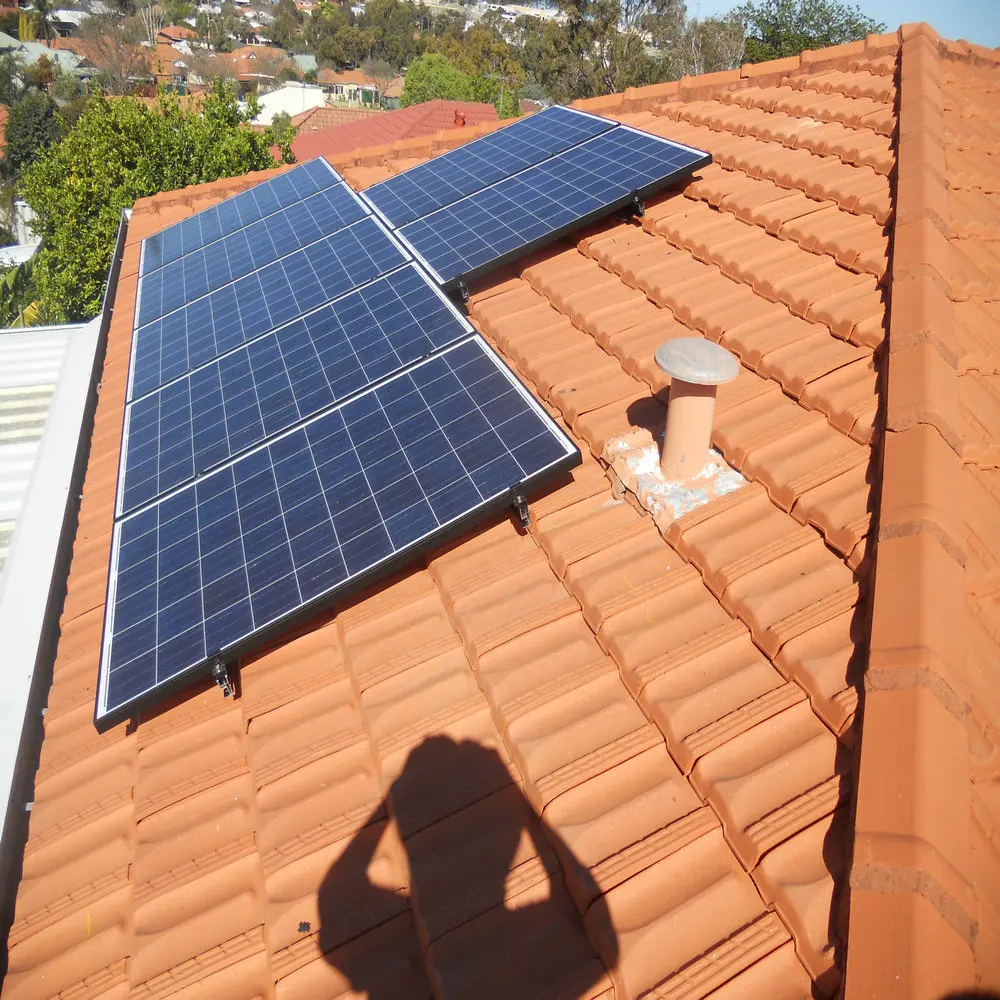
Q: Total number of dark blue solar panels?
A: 7